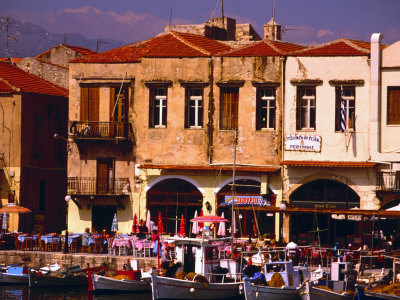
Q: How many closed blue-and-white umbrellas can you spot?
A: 2